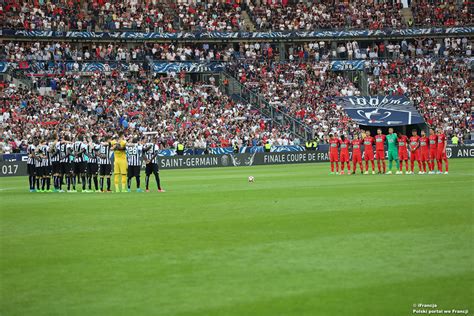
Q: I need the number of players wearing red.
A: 10